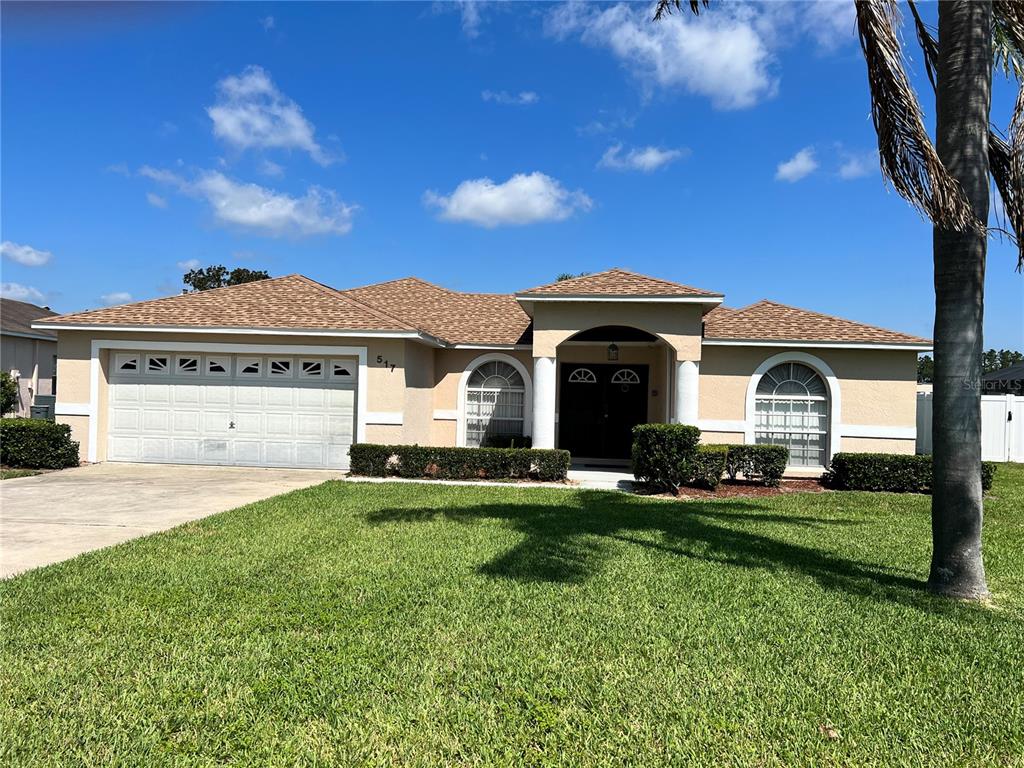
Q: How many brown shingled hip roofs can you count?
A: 4